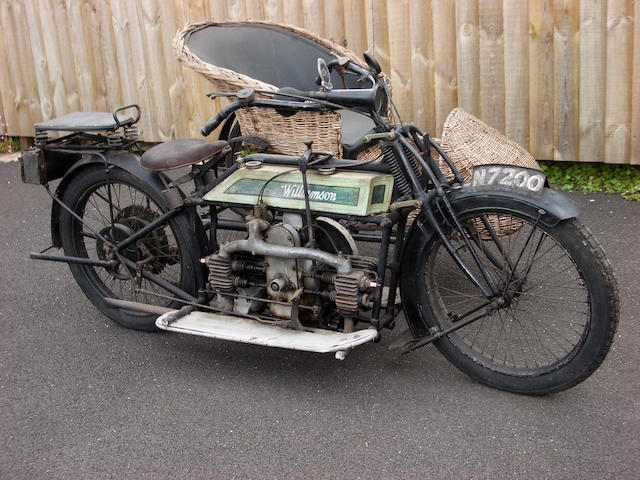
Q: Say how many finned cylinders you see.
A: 2